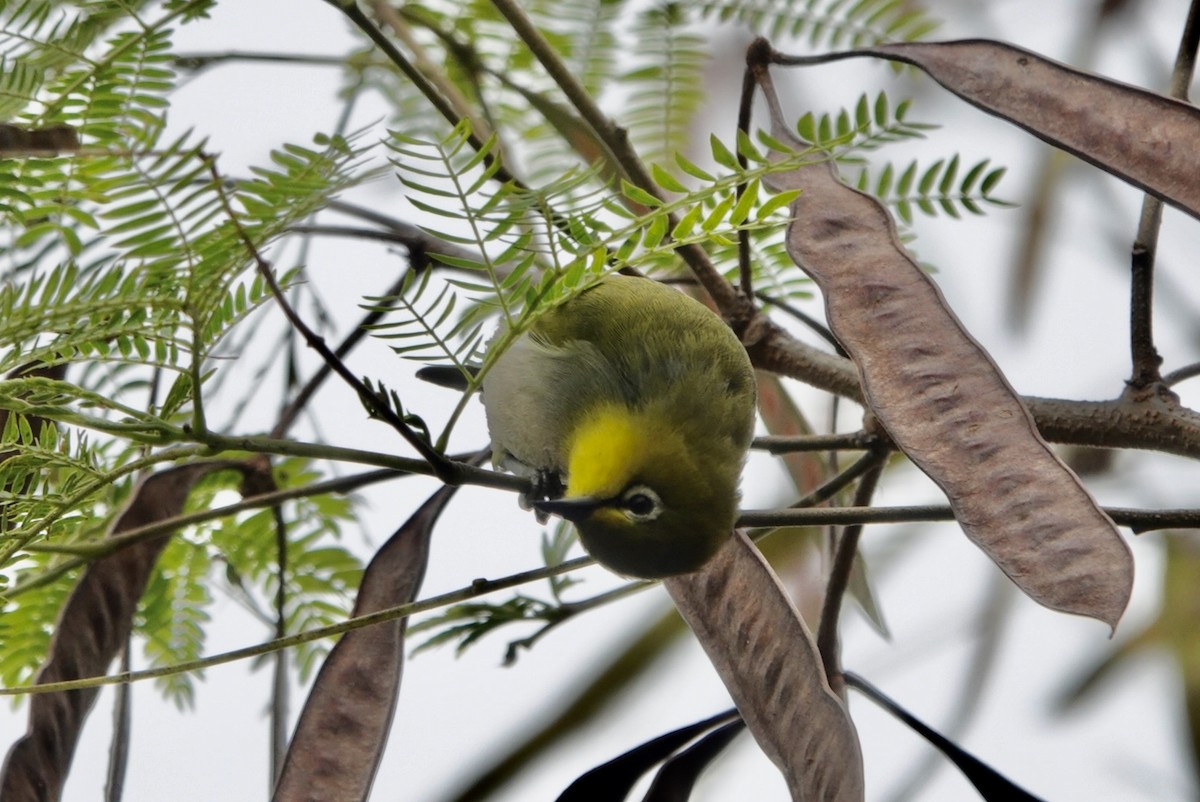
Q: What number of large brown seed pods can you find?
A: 5